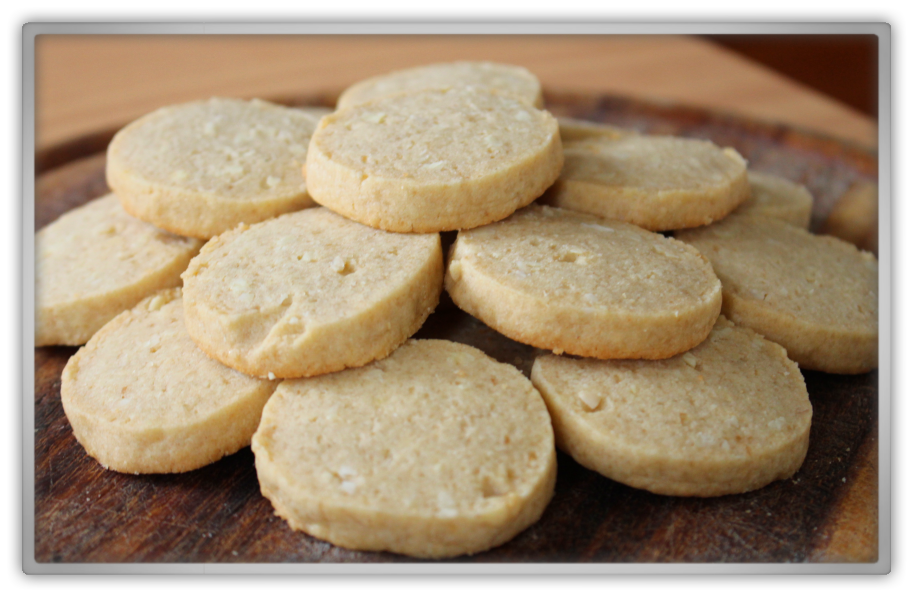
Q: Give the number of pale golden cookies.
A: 13